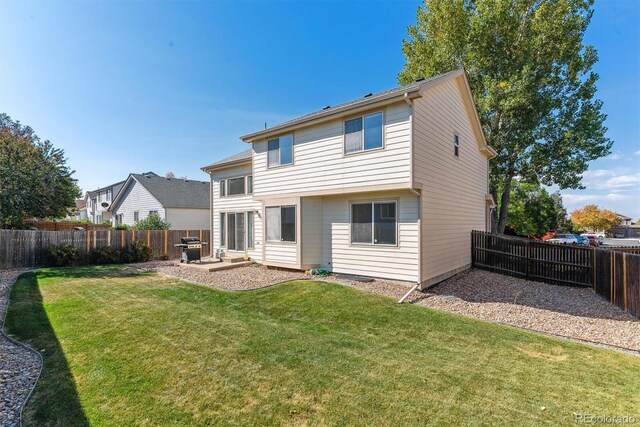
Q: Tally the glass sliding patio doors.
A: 1